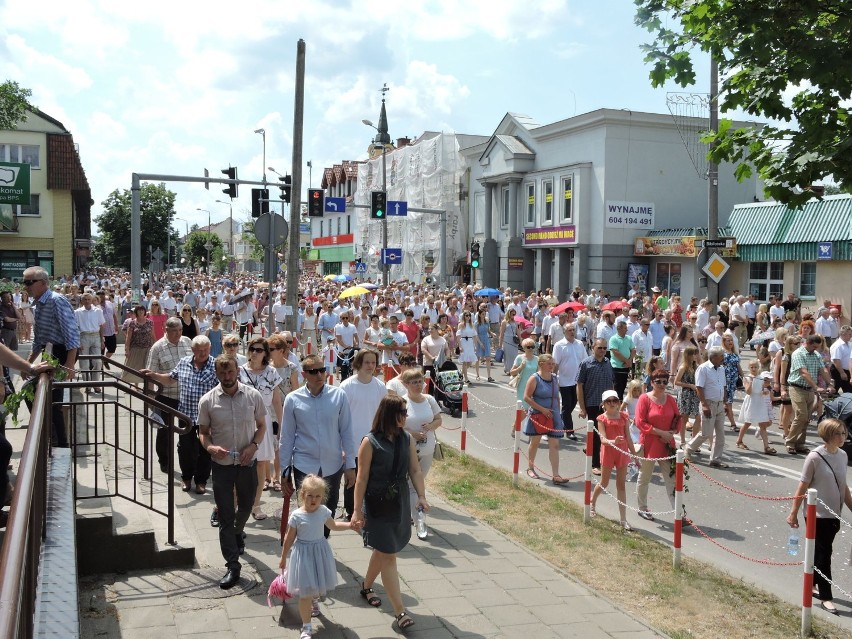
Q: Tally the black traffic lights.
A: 6